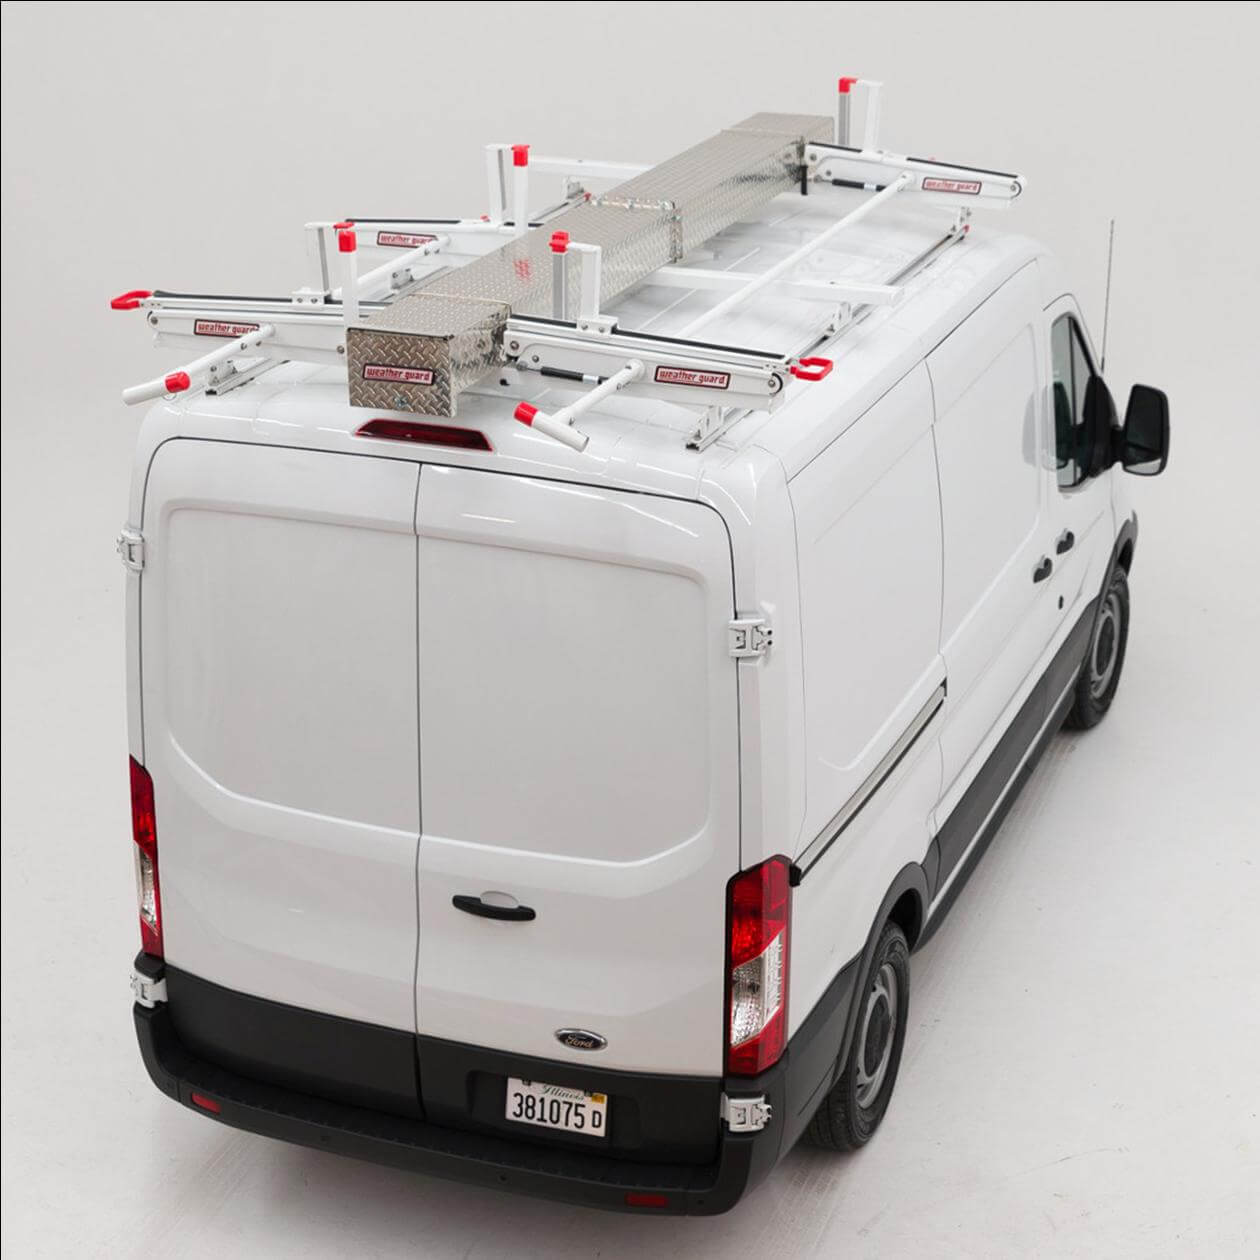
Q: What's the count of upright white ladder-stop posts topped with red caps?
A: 4